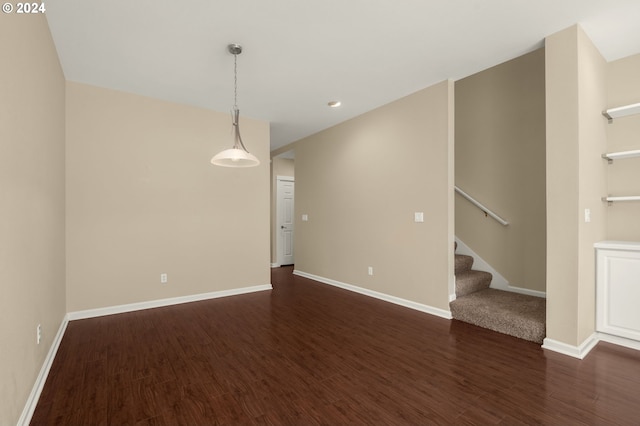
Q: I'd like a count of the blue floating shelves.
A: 0